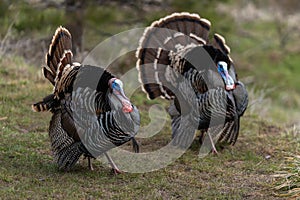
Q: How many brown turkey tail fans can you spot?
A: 2